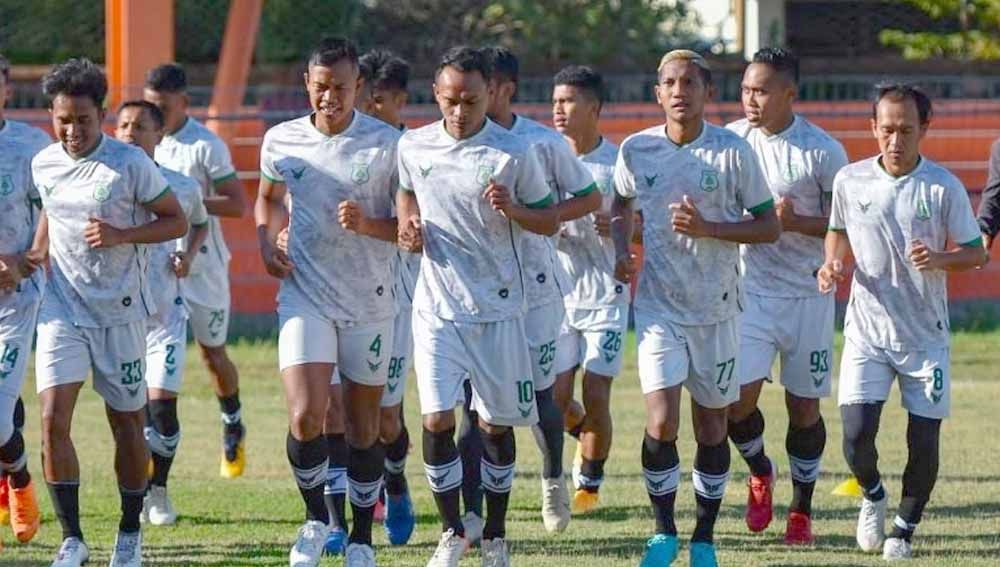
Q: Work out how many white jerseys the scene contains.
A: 12